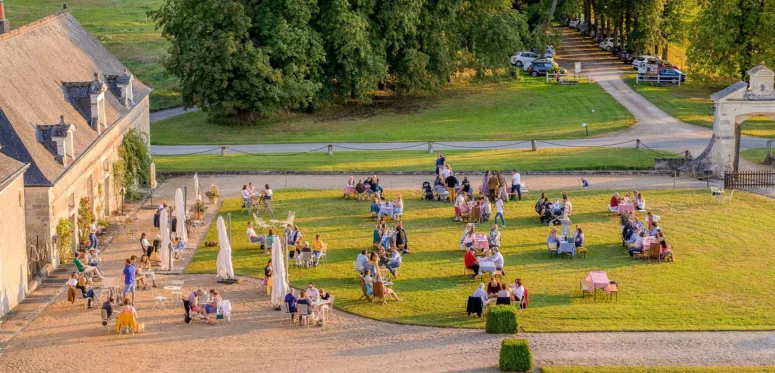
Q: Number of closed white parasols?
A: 6